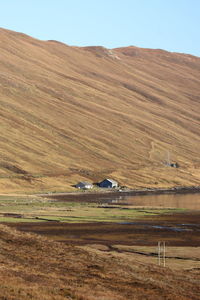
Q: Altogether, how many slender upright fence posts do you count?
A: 2